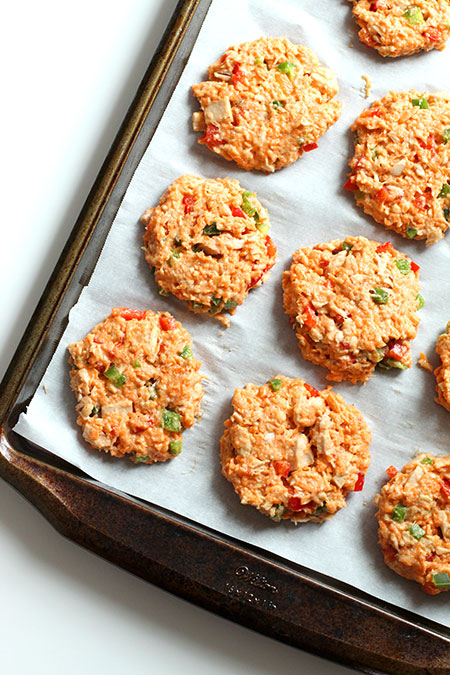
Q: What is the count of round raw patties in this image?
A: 9